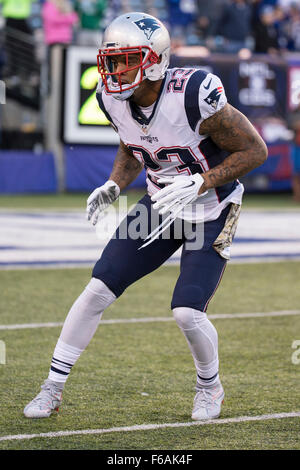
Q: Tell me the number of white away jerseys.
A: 1